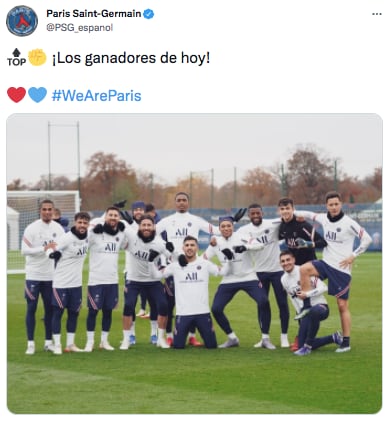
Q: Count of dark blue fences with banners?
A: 1